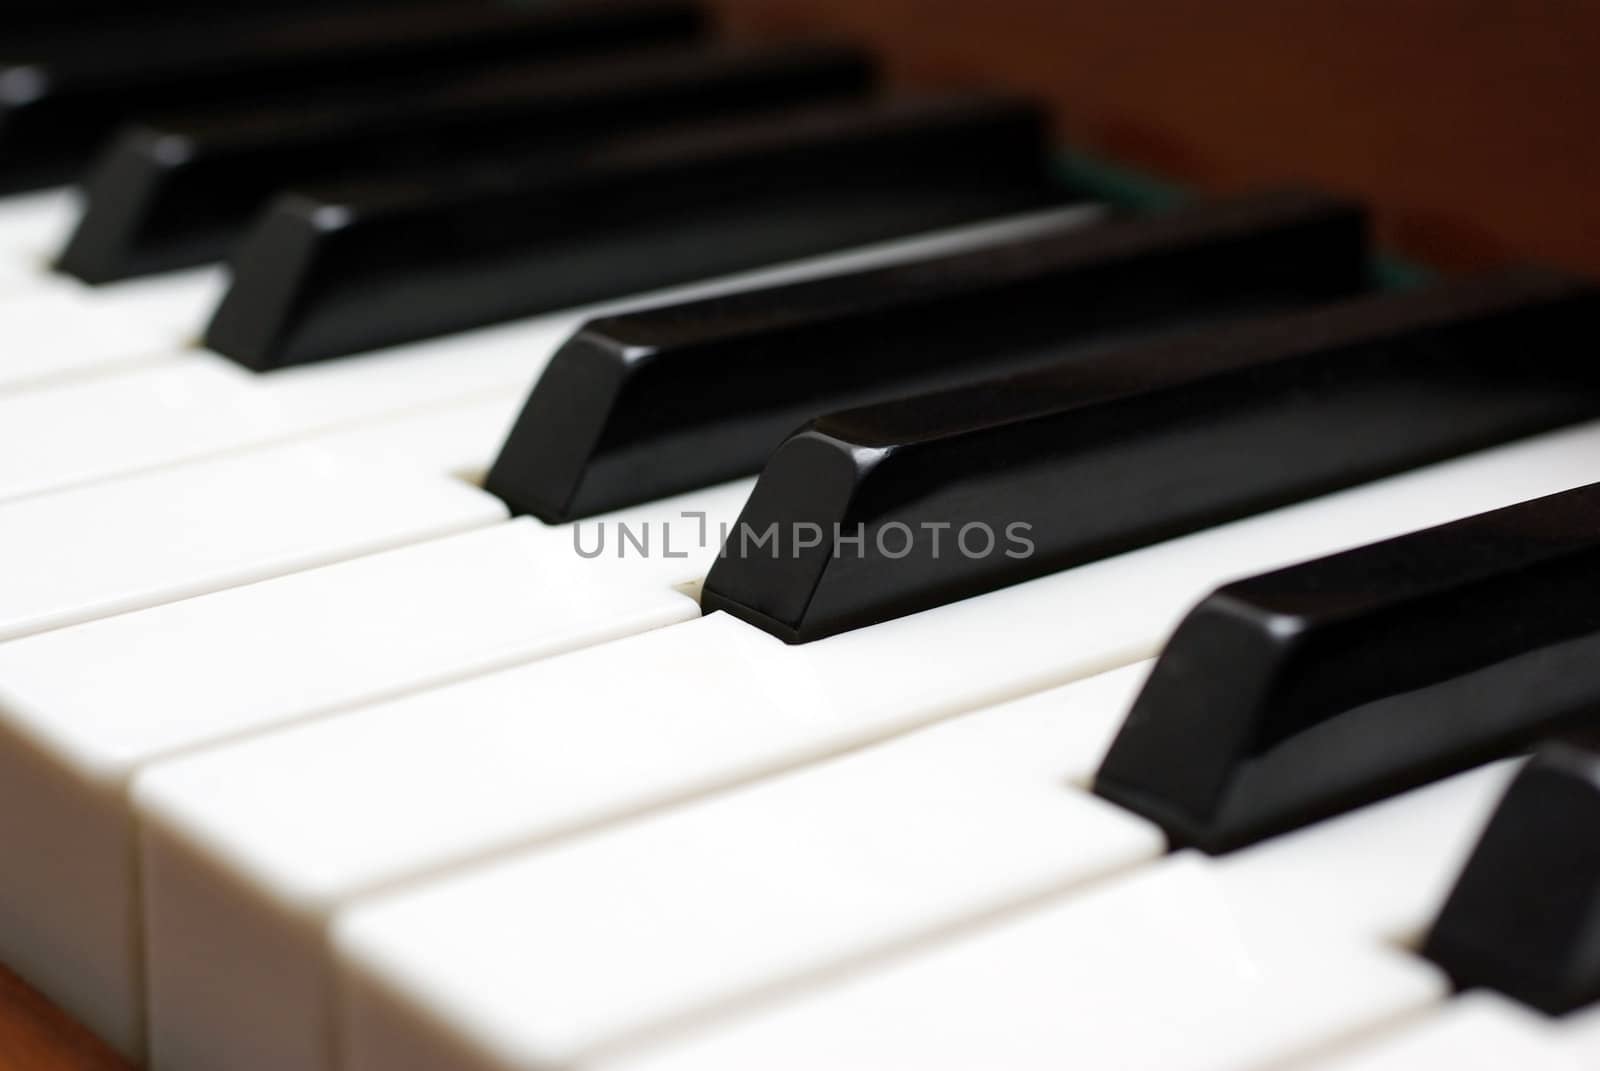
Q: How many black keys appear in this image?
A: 7